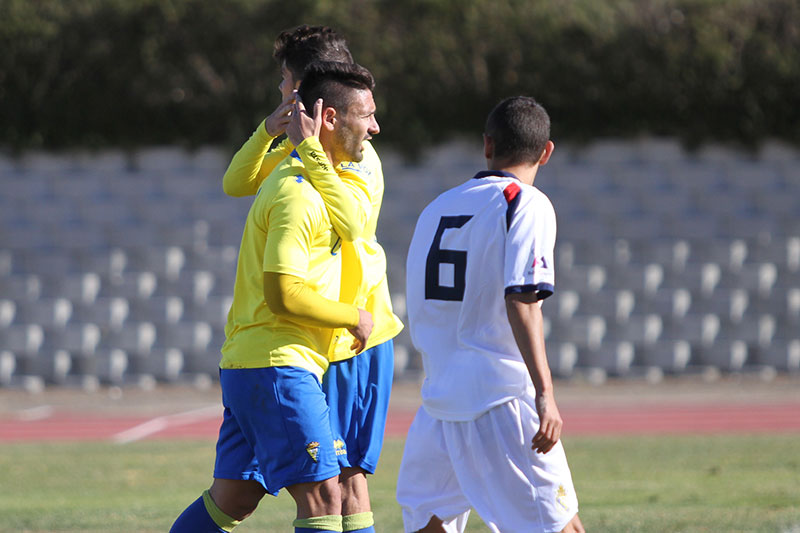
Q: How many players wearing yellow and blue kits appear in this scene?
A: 2